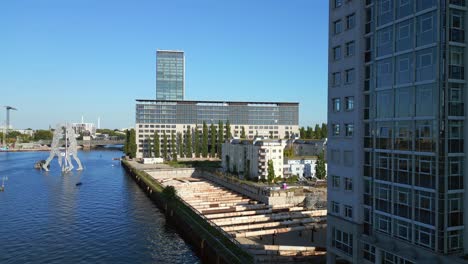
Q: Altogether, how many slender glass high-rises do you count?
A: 1